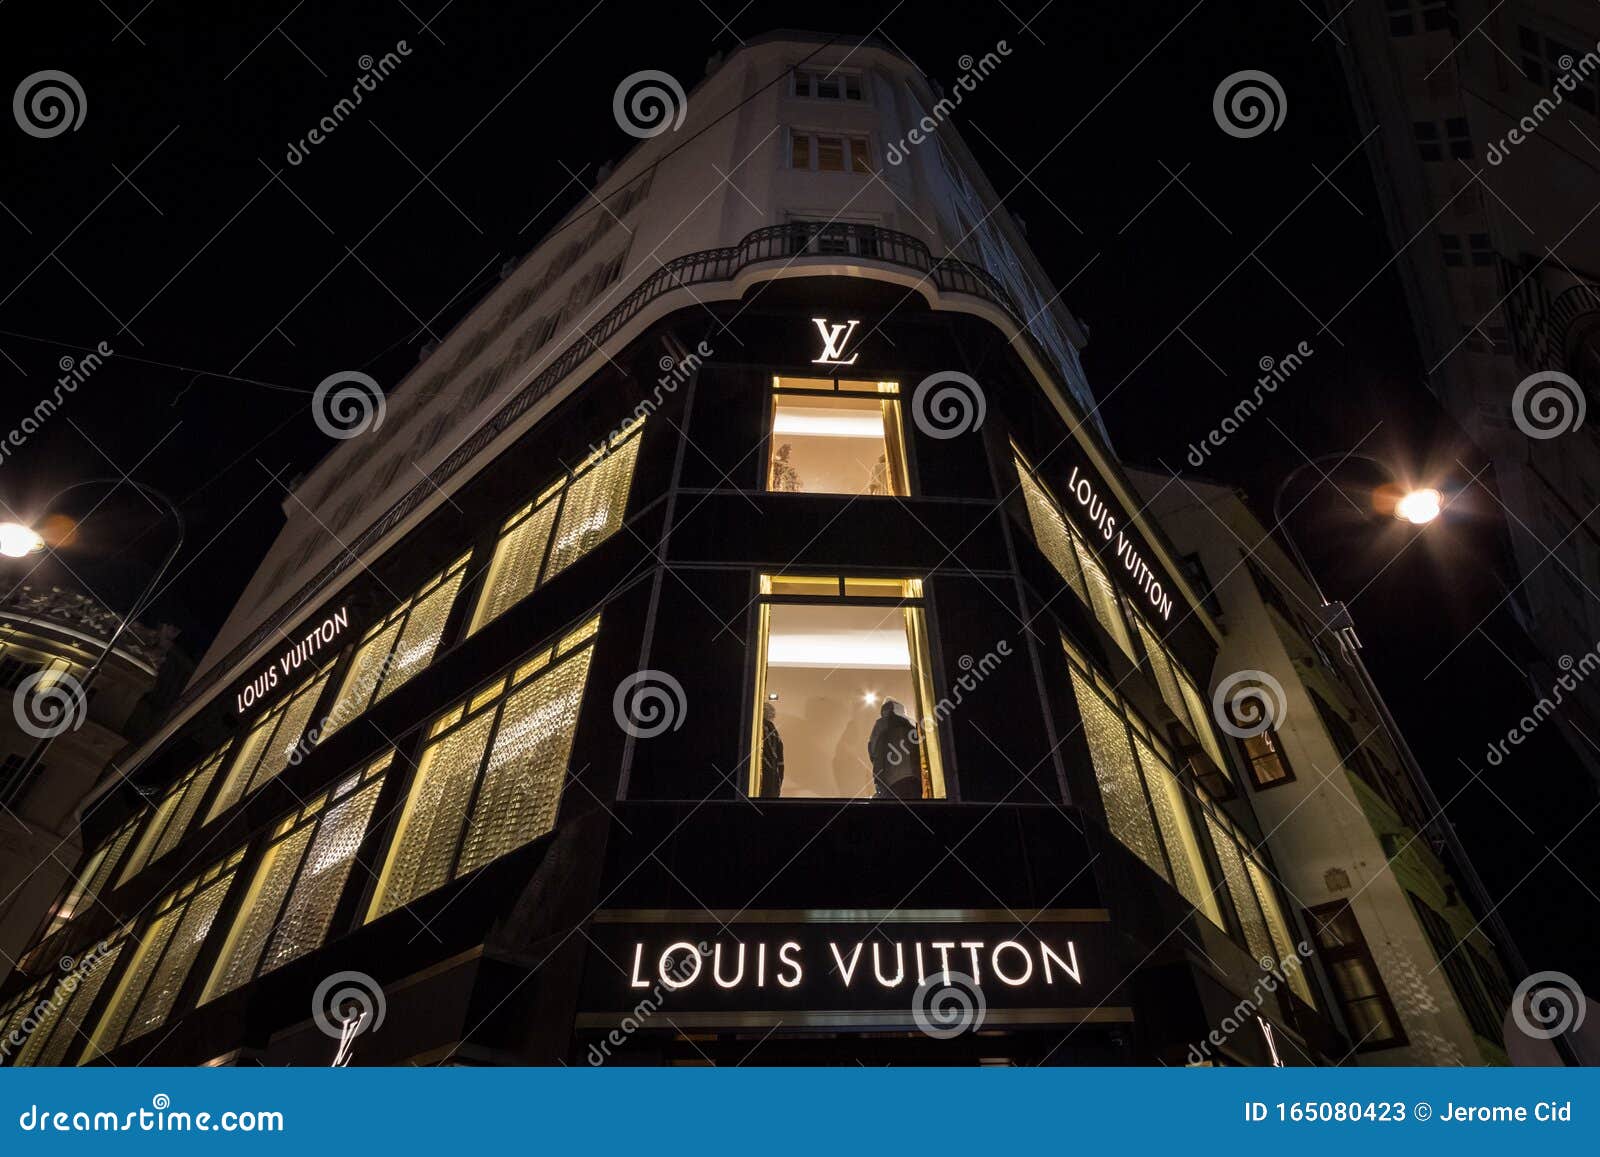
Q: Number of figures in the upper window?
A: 2